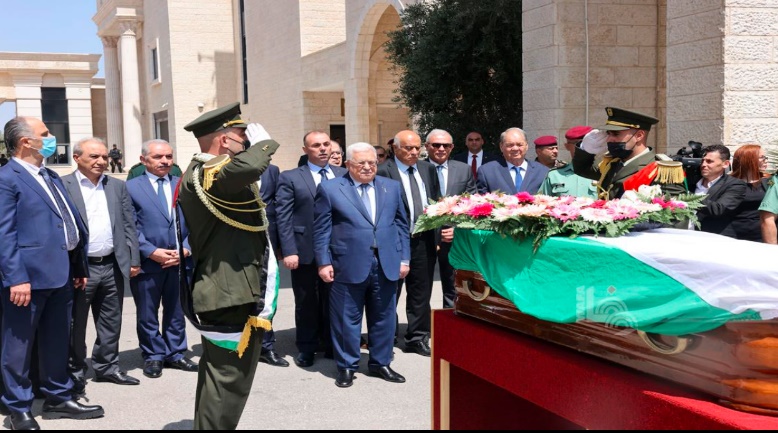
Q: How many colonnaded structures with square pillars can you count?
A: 1